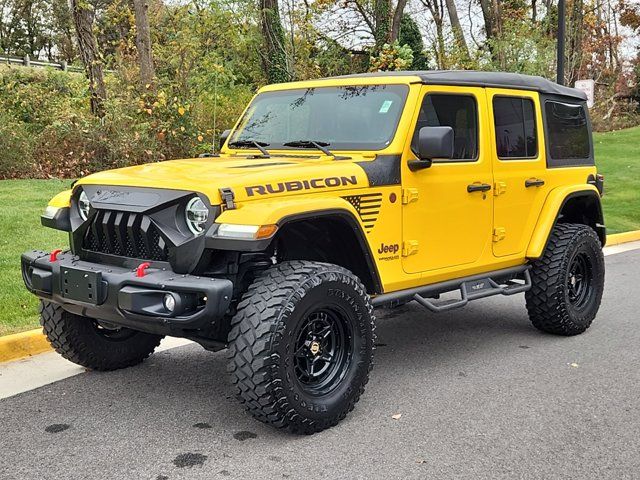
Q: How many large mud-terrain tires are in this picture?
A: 3